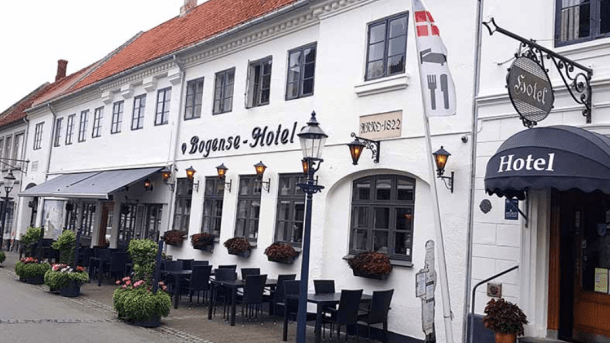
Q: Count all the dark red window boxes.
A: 5